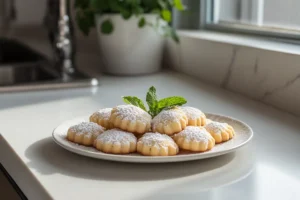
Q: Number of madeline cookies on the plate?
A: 9